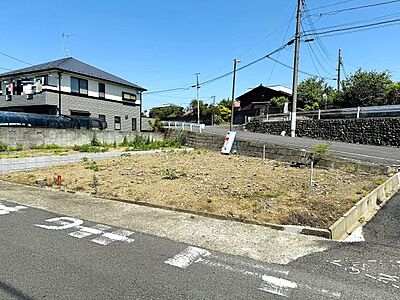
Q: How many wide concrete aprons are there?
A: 1